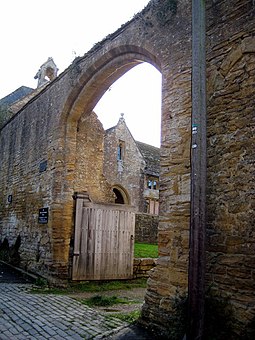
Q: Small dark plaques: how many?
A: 3